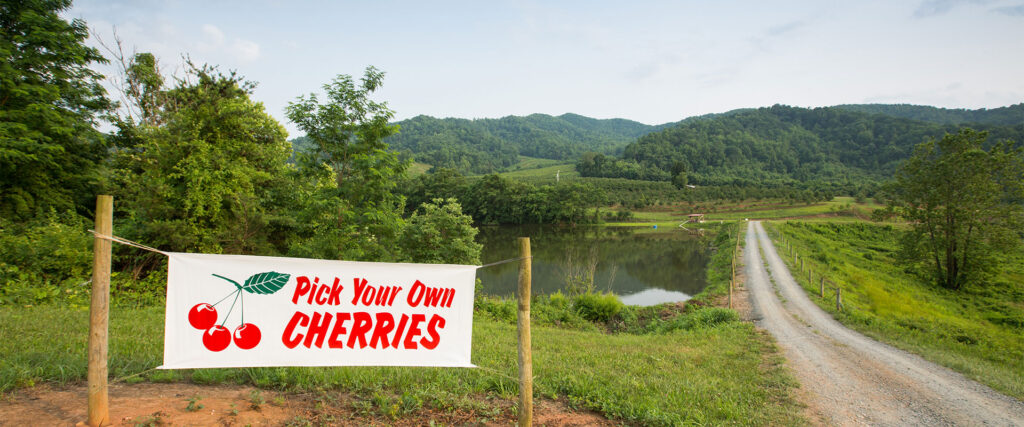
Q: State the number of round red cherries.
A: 3